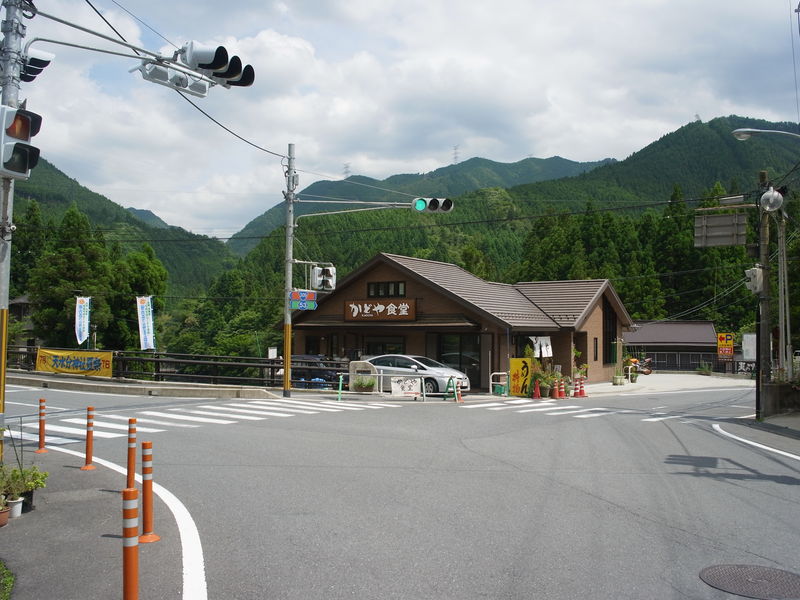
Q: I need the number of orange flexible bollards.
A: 5